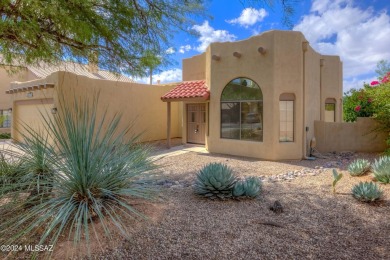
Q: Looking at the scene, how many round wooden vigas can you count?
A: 3